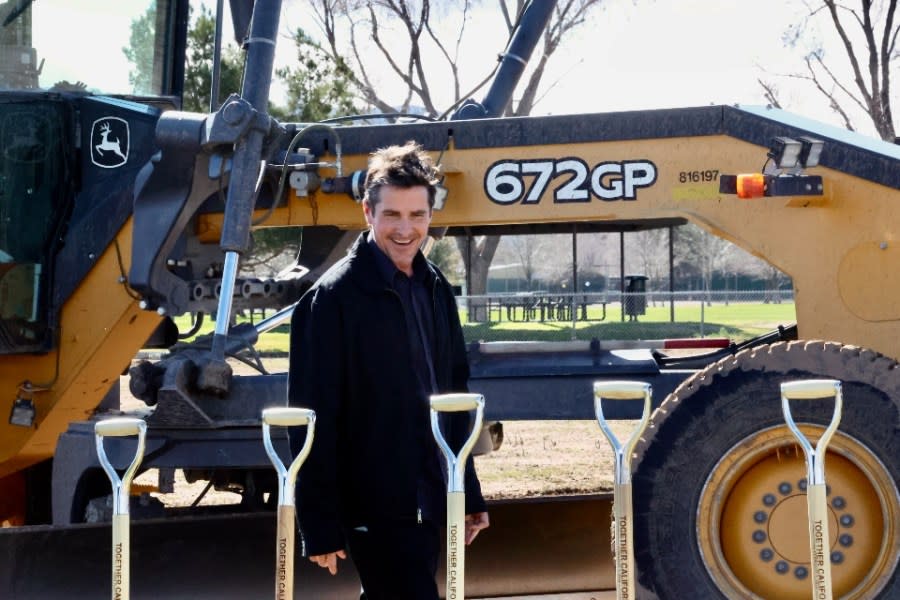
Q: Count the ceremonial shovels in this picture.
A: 5